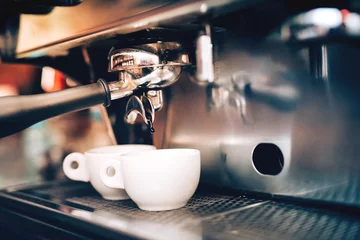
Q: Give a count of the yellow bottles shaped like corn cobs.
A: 0